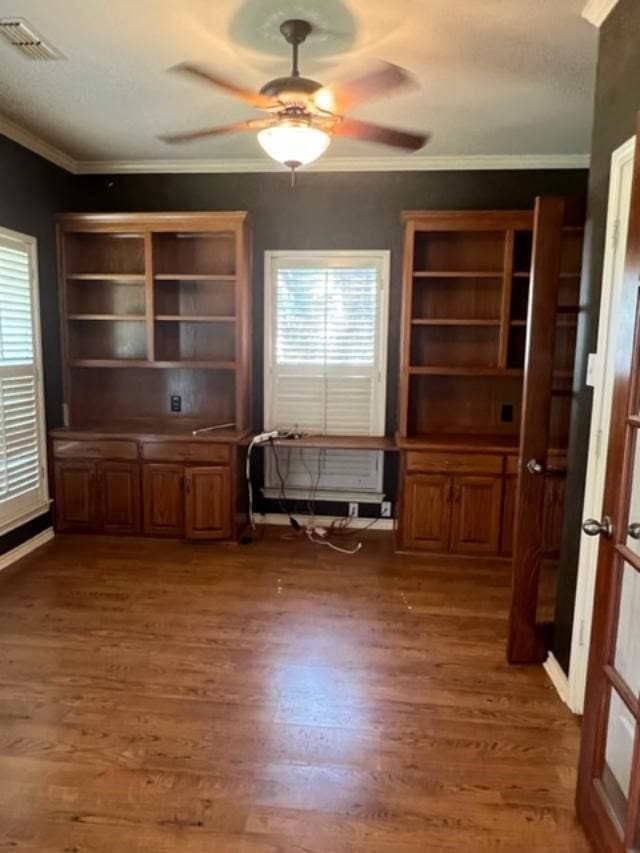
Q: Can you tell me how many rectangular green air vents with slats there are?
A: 0